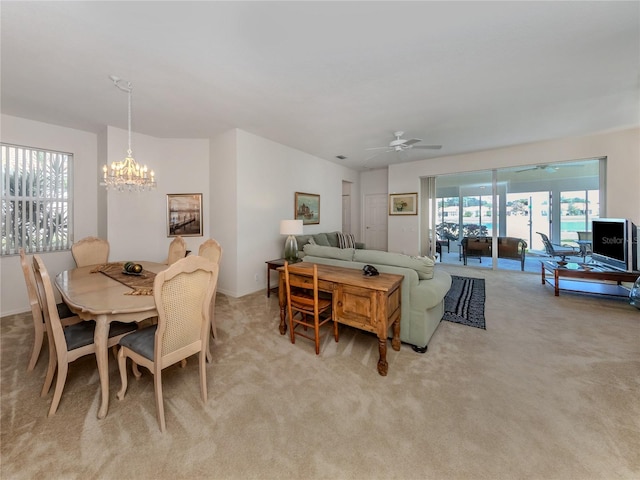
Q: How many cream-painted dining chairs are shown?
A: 6